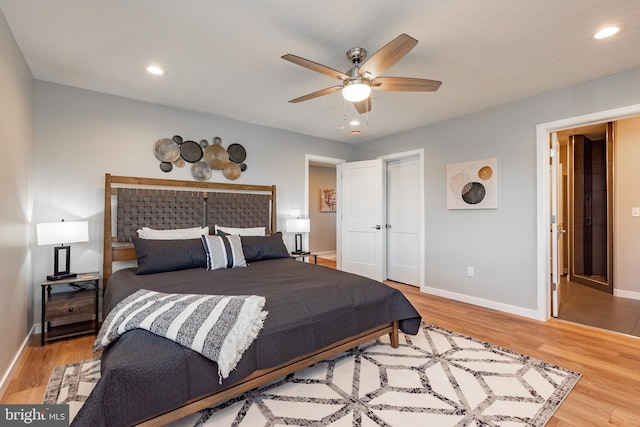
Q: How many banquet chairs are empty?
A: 0